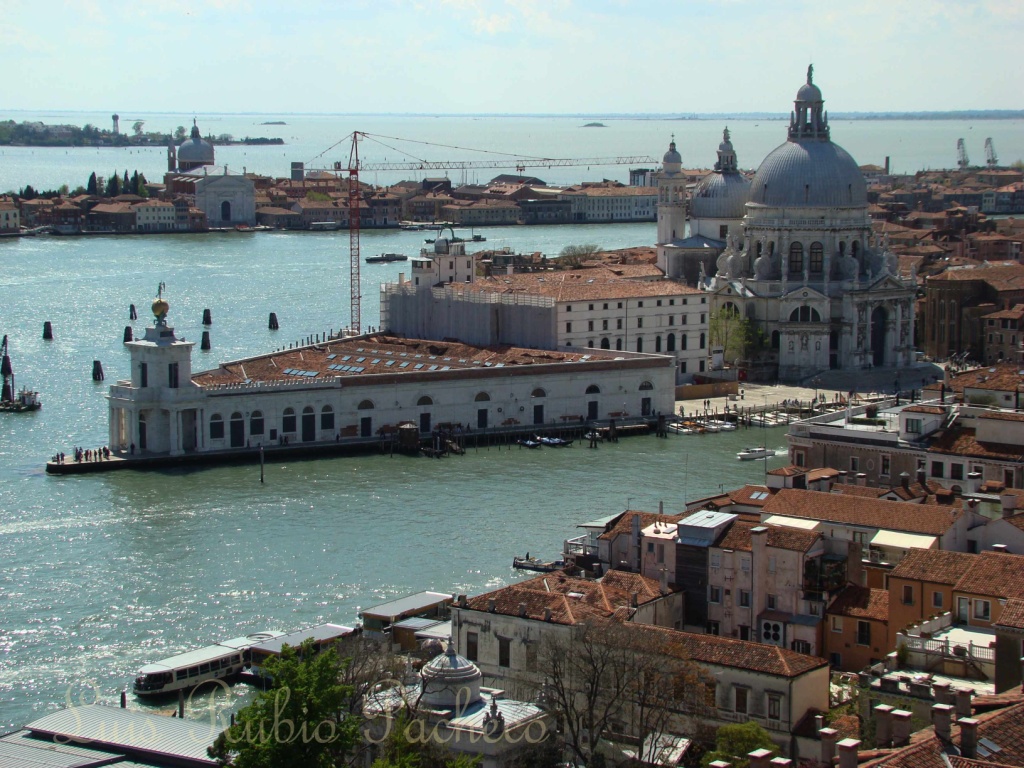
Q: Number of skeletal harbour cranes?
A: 2